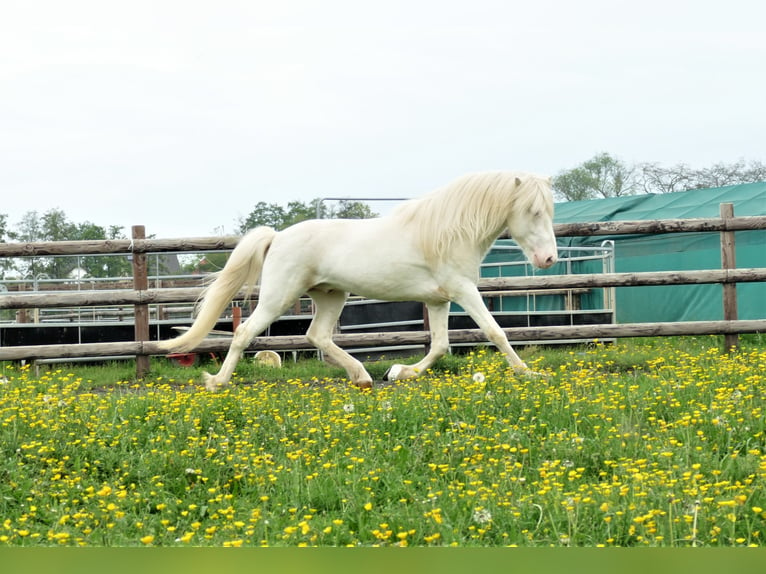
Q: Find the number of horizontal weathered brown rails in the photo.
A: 3